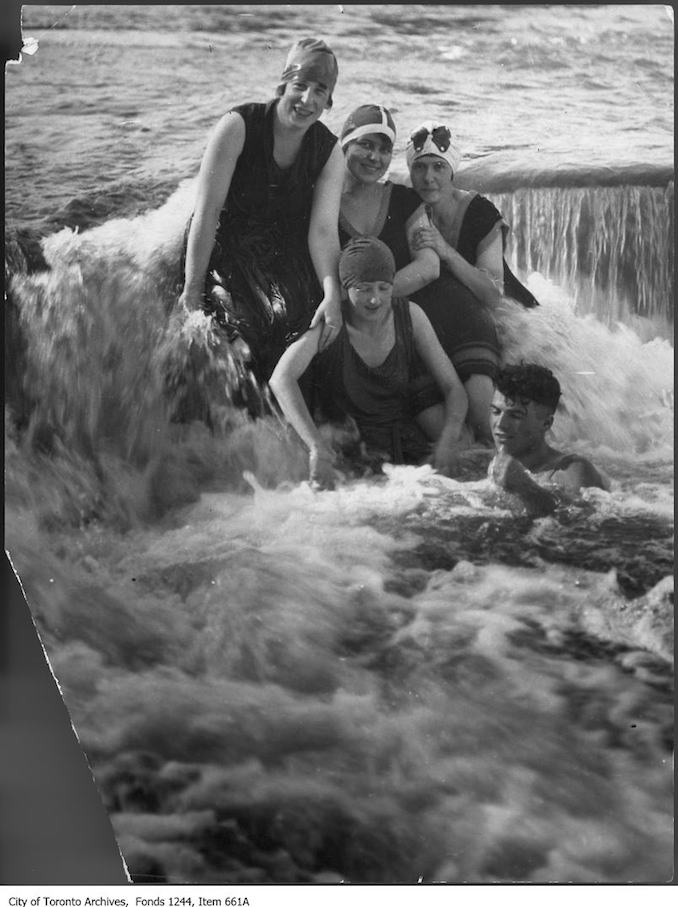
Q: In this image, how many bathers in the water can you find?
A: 5